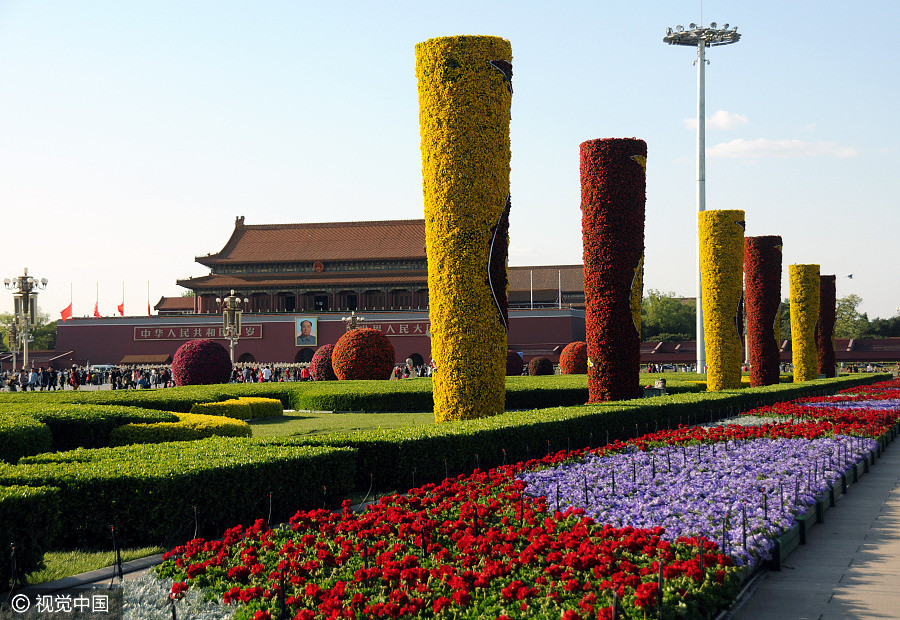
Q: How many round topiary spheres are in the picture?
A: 6